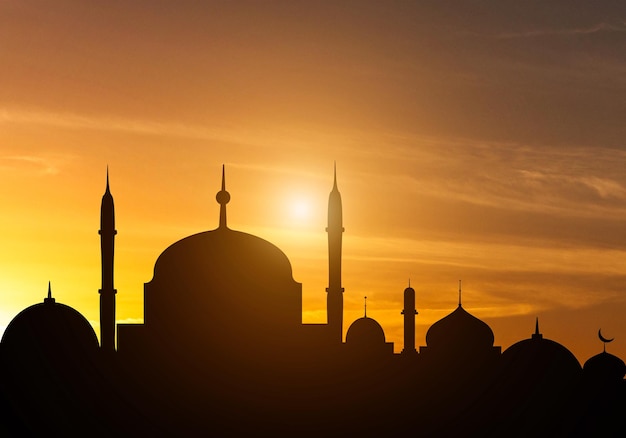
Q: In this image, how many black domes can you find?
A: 6